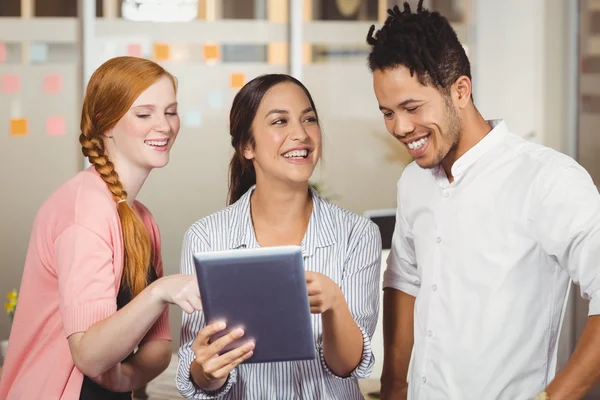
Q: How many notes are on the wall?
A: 12